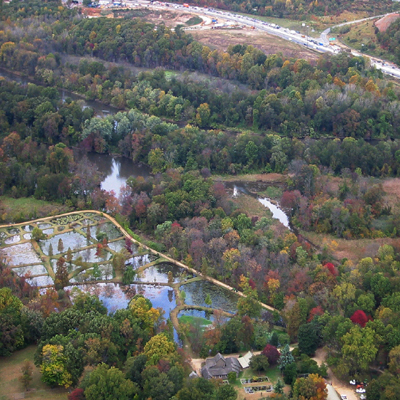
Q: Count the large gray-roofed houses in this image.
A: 1